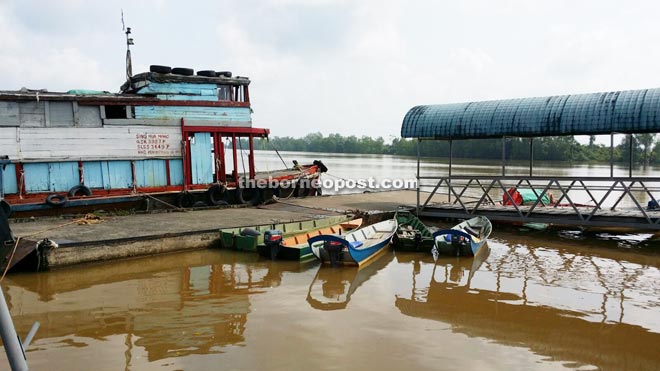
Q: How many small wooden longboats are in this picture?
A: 5